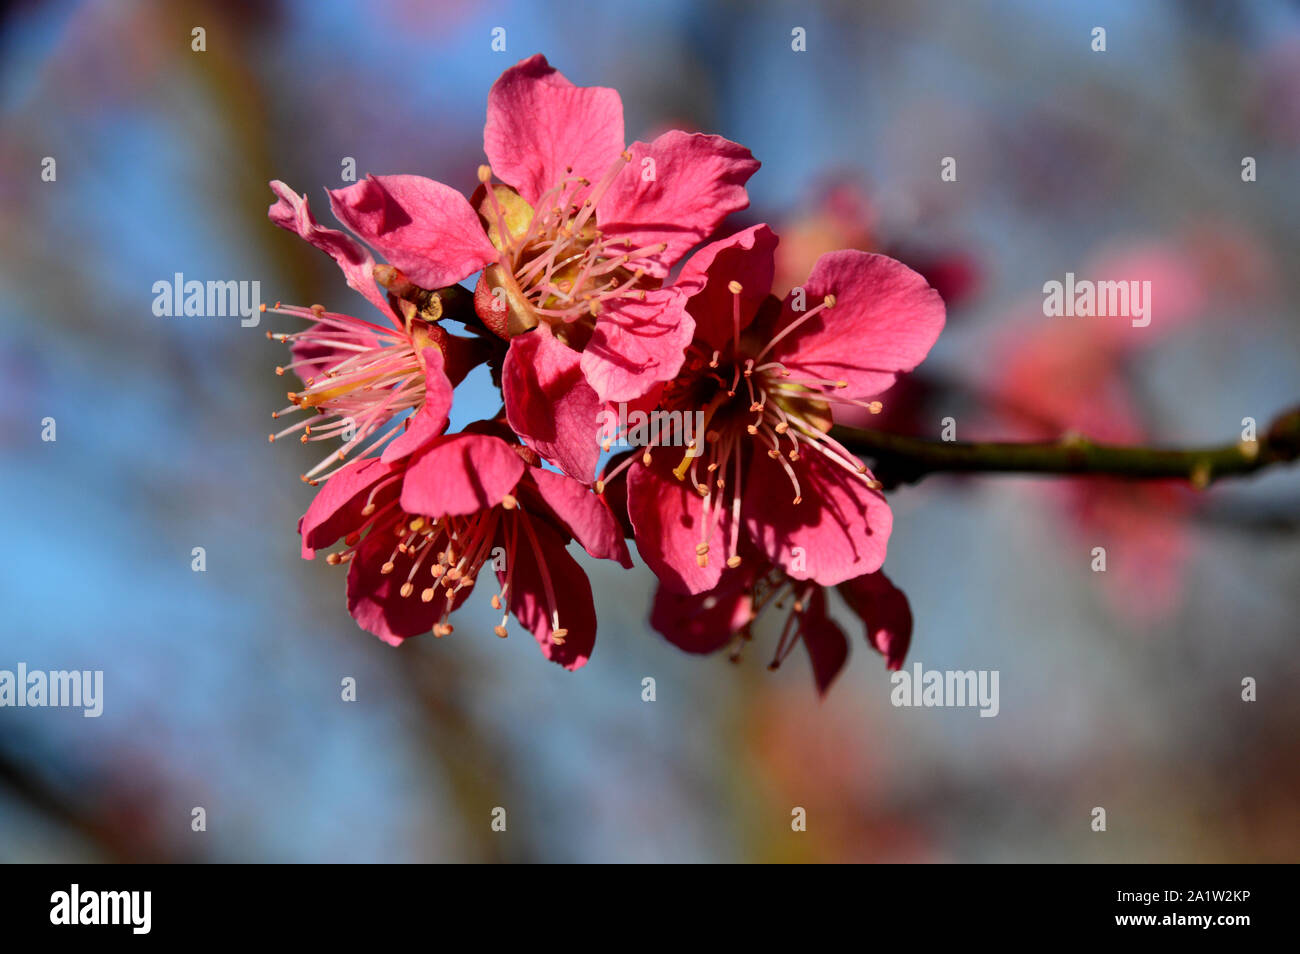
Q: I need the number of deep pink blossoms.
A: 5